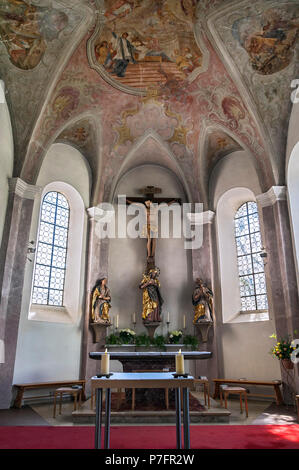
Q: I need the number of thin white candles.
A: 4